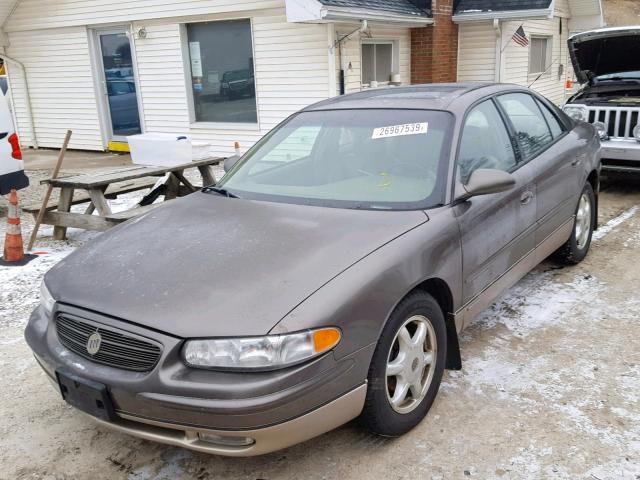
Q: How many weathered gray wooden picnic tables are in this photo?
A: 1